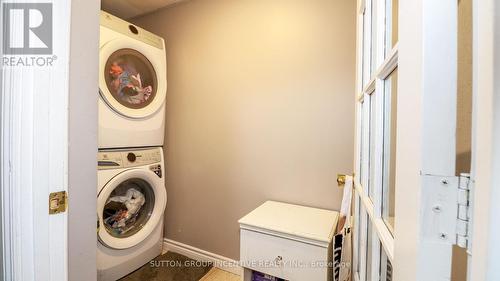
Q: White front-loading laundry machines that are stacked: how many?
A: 2